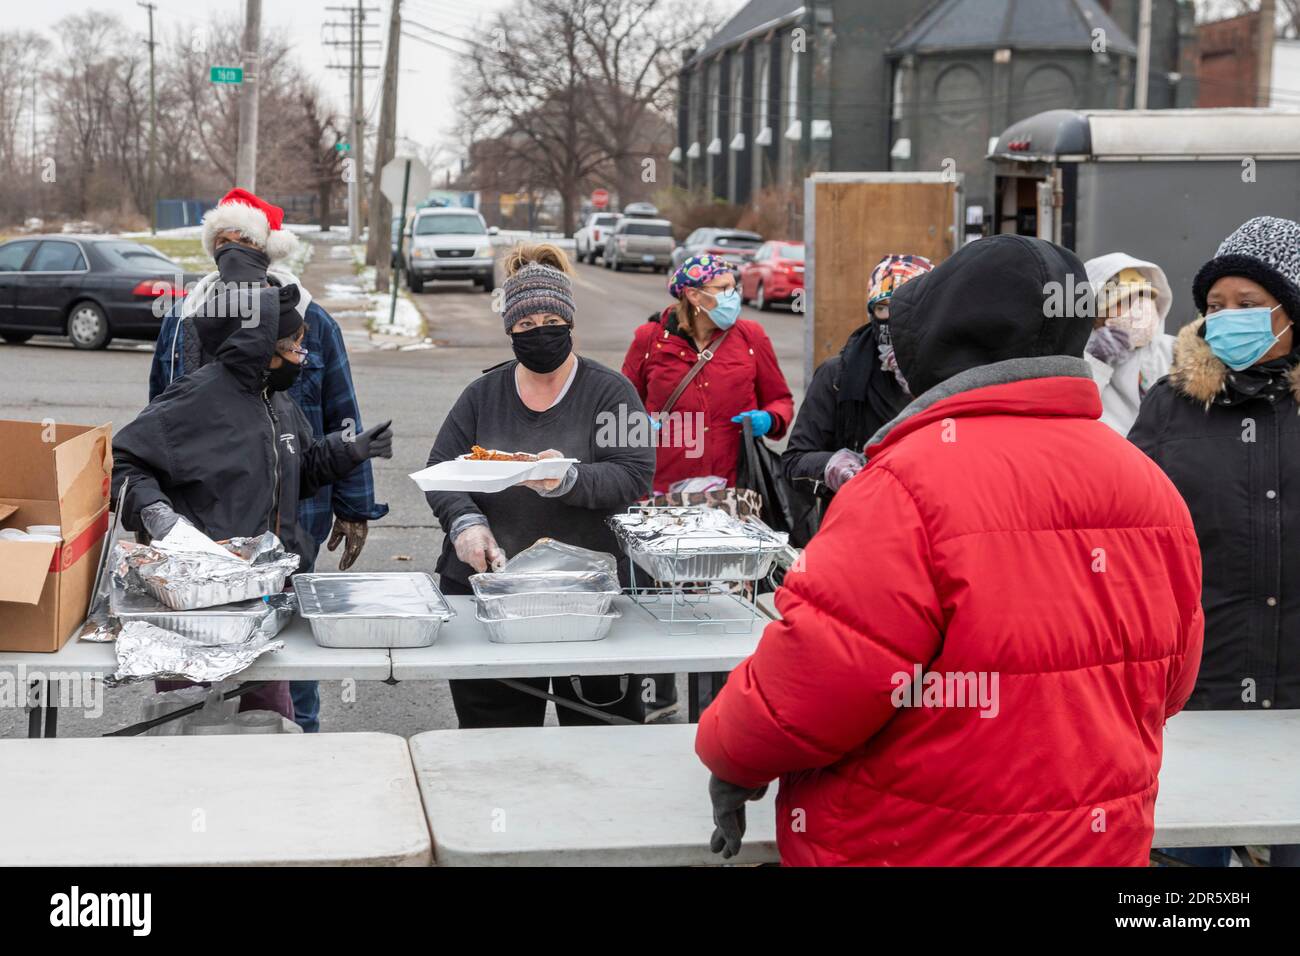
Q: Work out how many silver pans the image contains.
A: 6